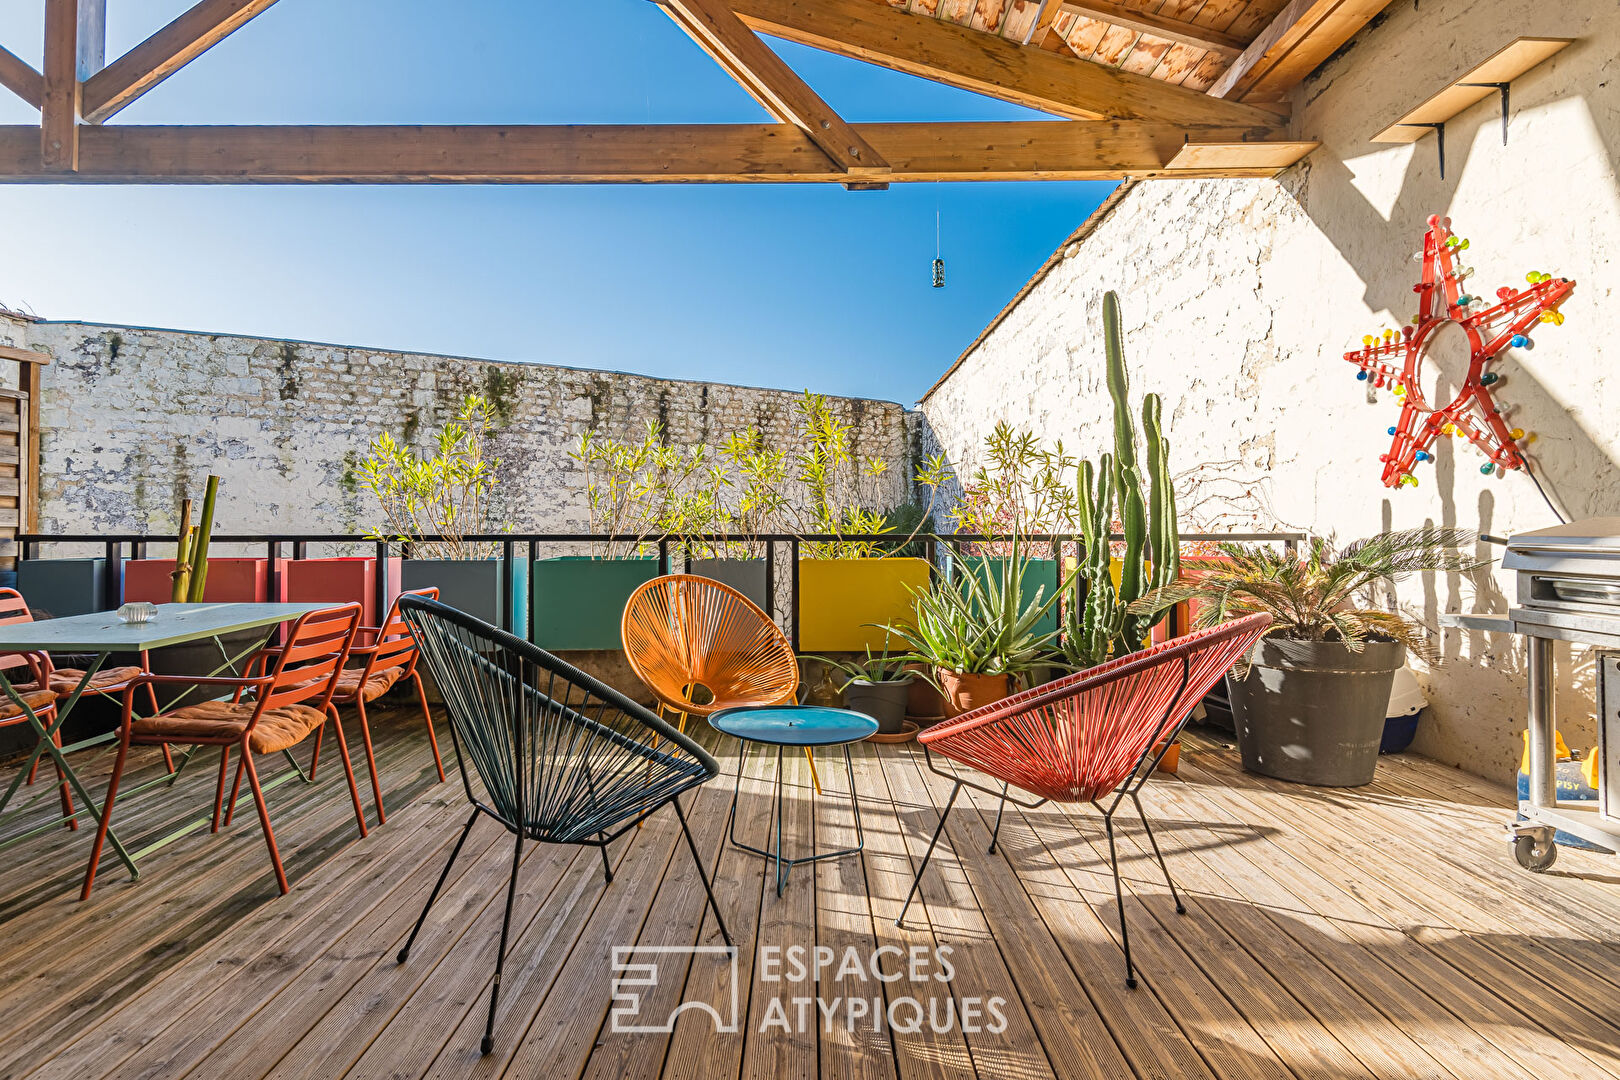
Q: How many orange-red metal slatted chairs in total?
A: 4